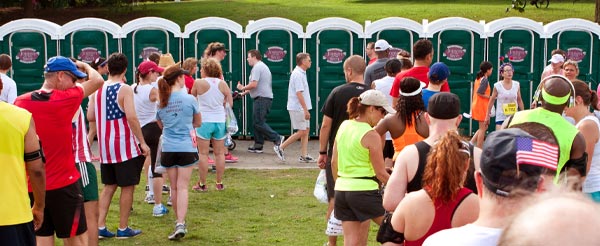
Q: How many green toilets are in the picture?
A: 10